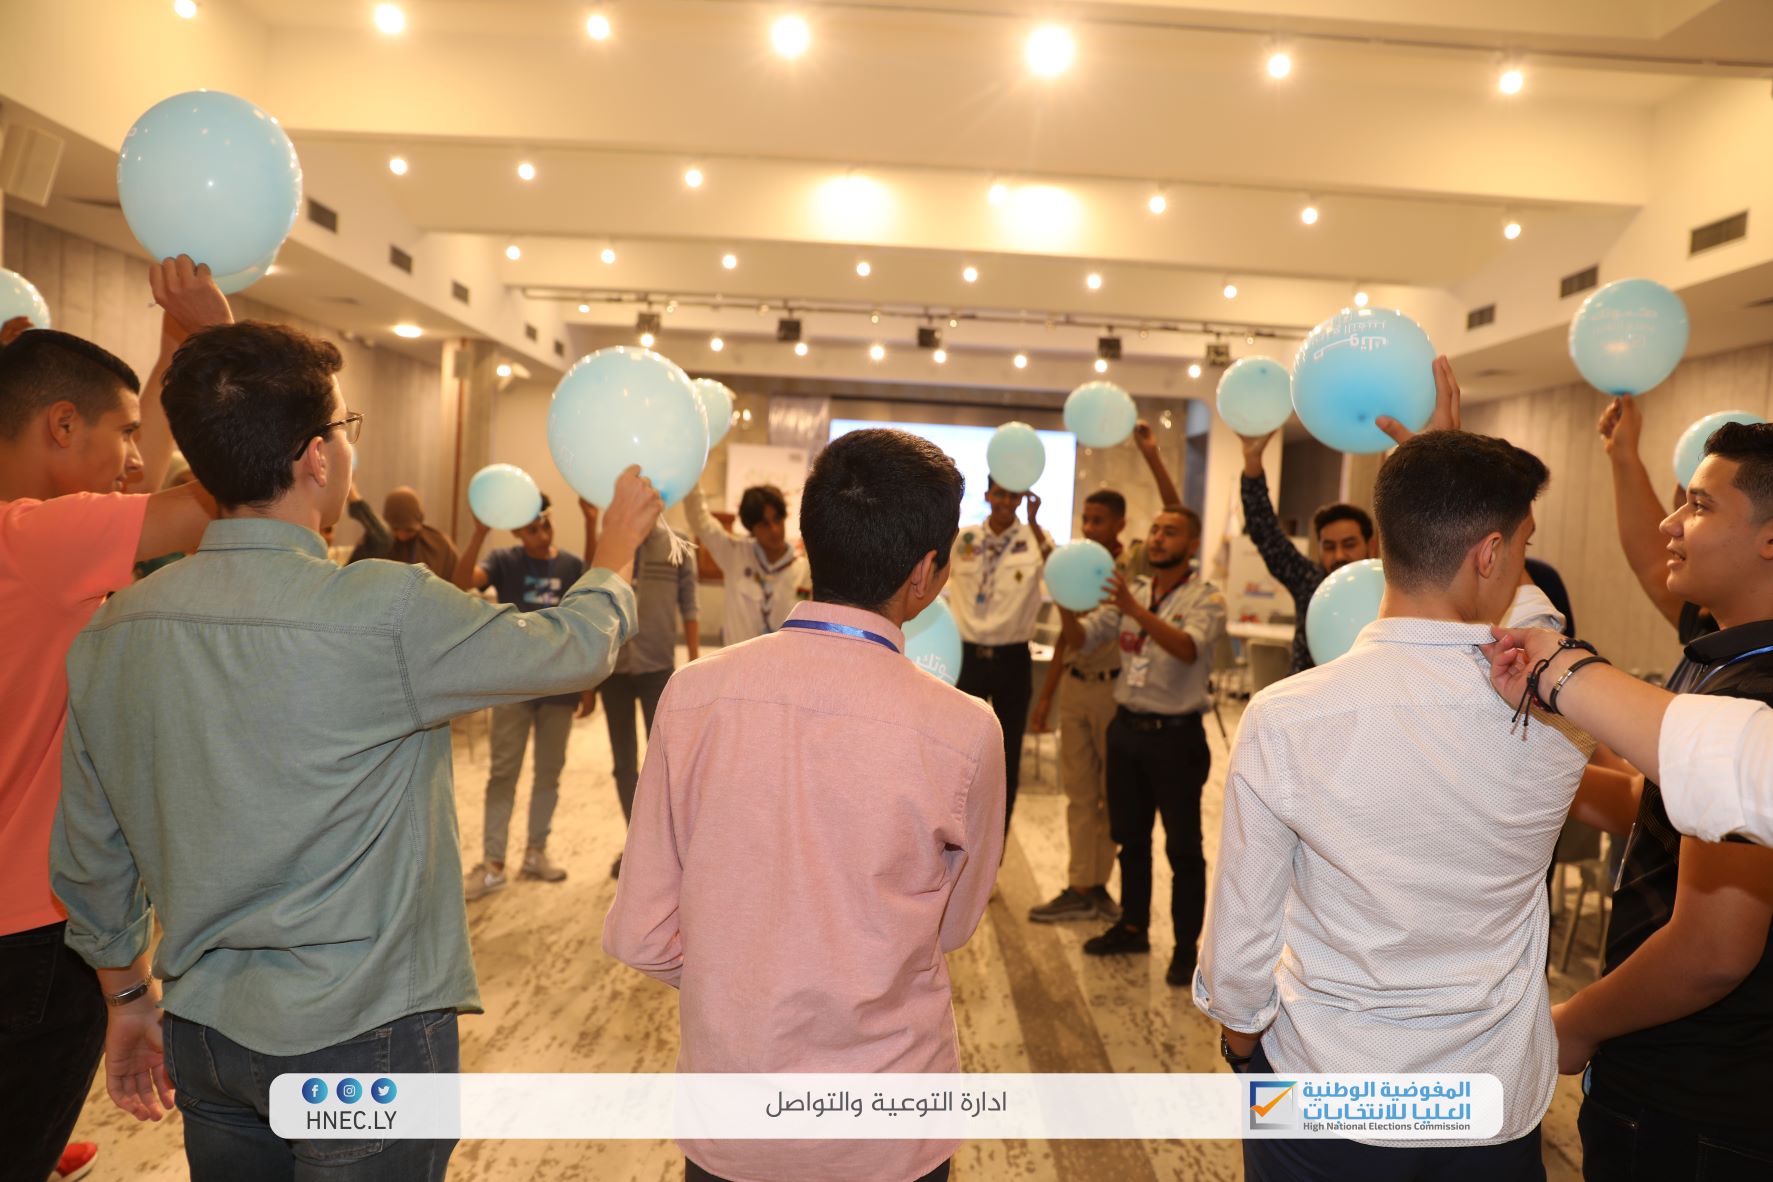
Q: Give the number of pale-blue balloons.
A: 15